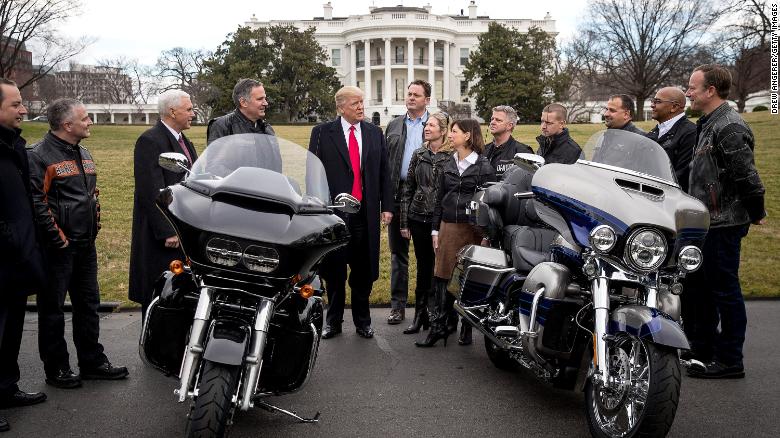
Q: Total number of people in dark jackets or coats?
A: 13